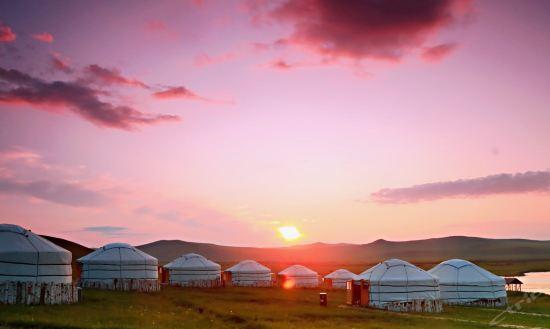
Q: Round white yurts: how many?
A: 8